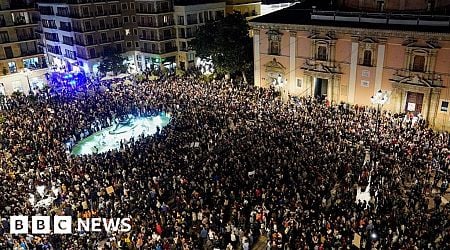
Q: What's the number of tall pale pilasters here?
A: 4